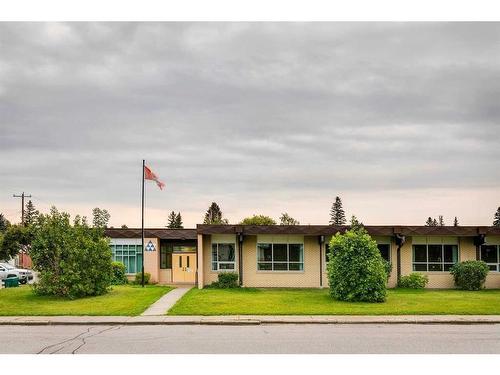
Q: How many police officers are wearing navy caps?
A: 0